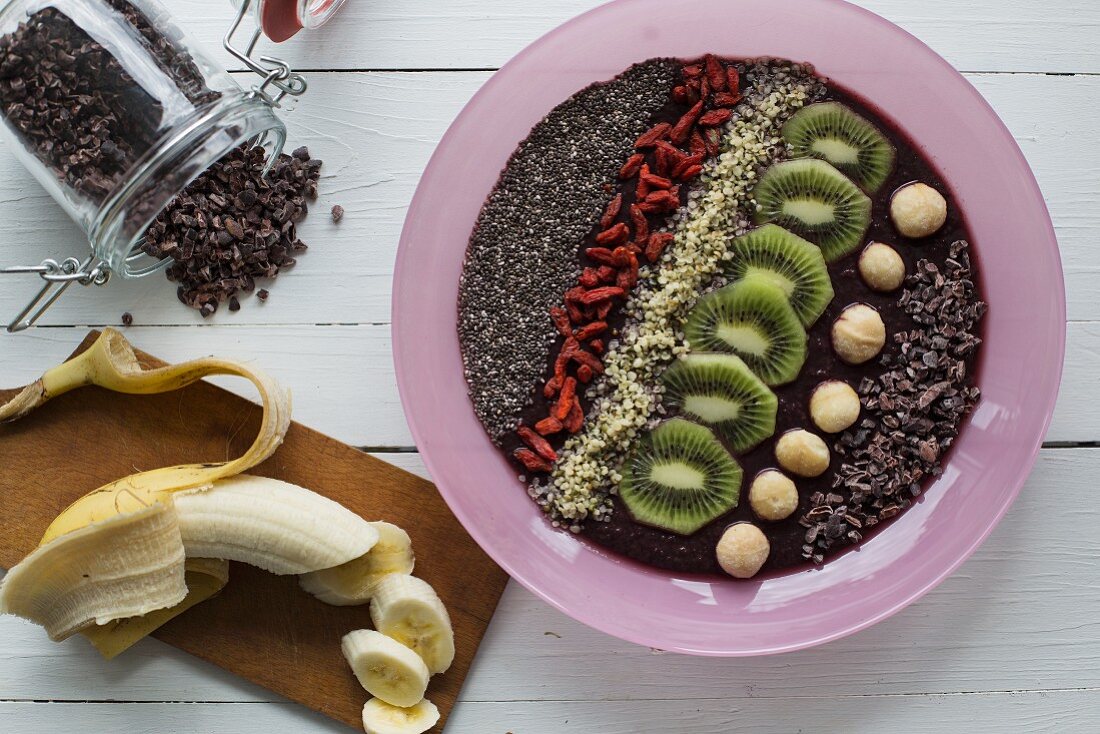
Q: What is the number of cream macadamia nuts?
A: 7